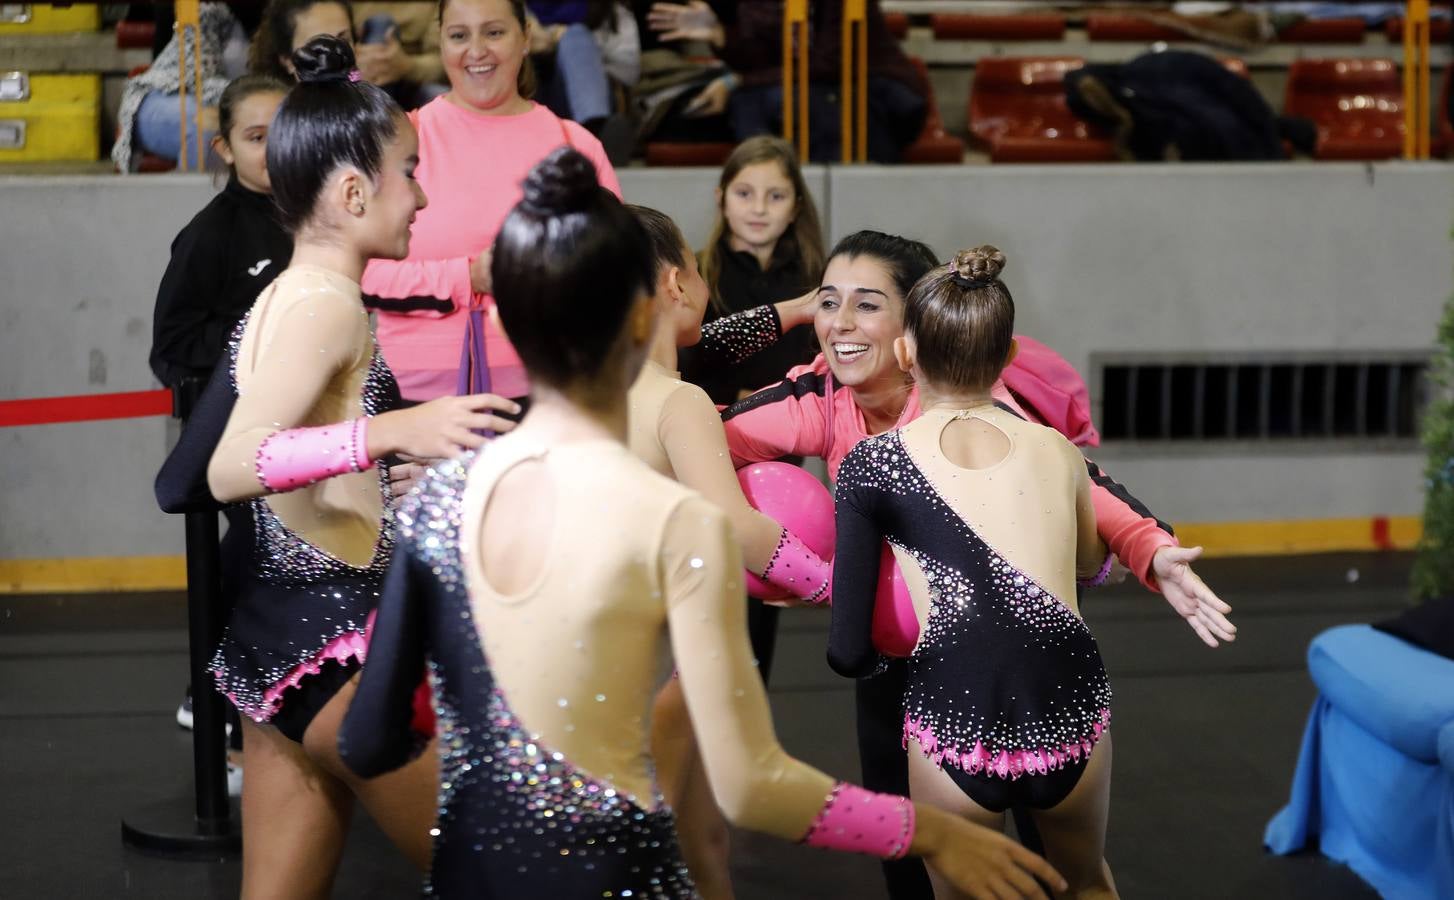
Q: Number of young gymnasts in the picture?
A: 4